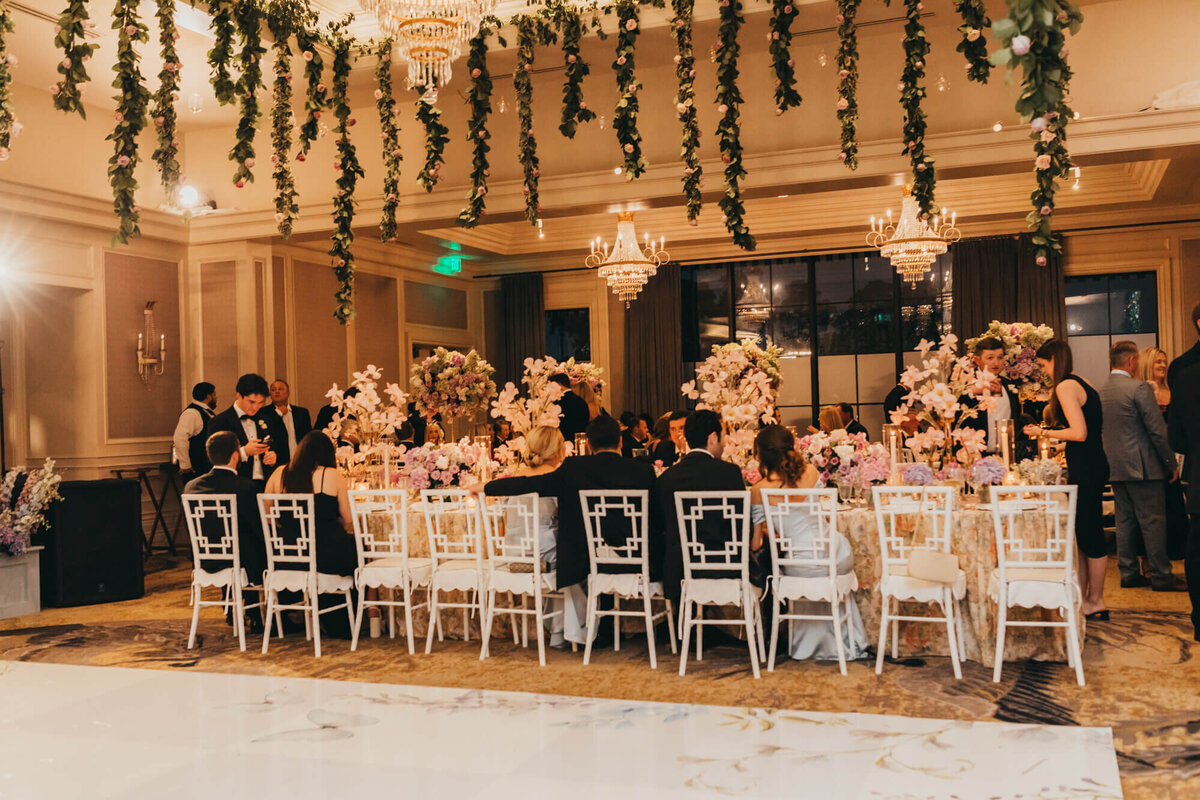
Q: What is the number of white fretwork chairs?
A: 10